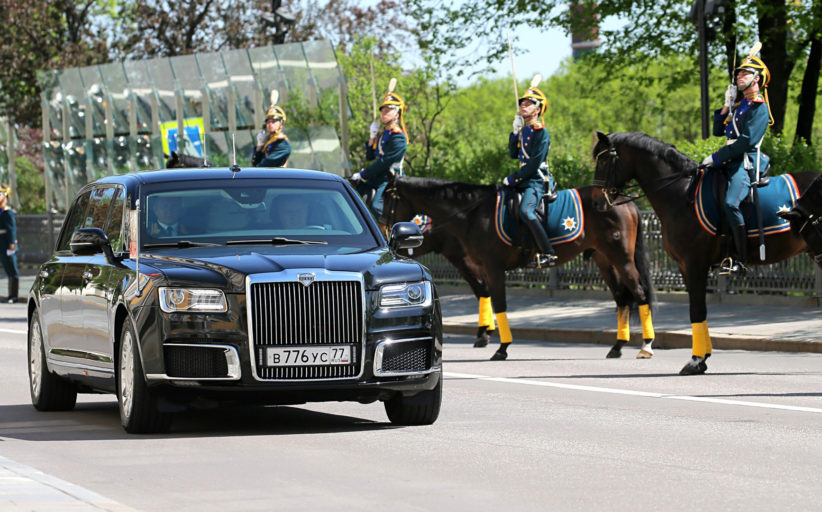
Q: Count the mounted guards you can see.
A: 4